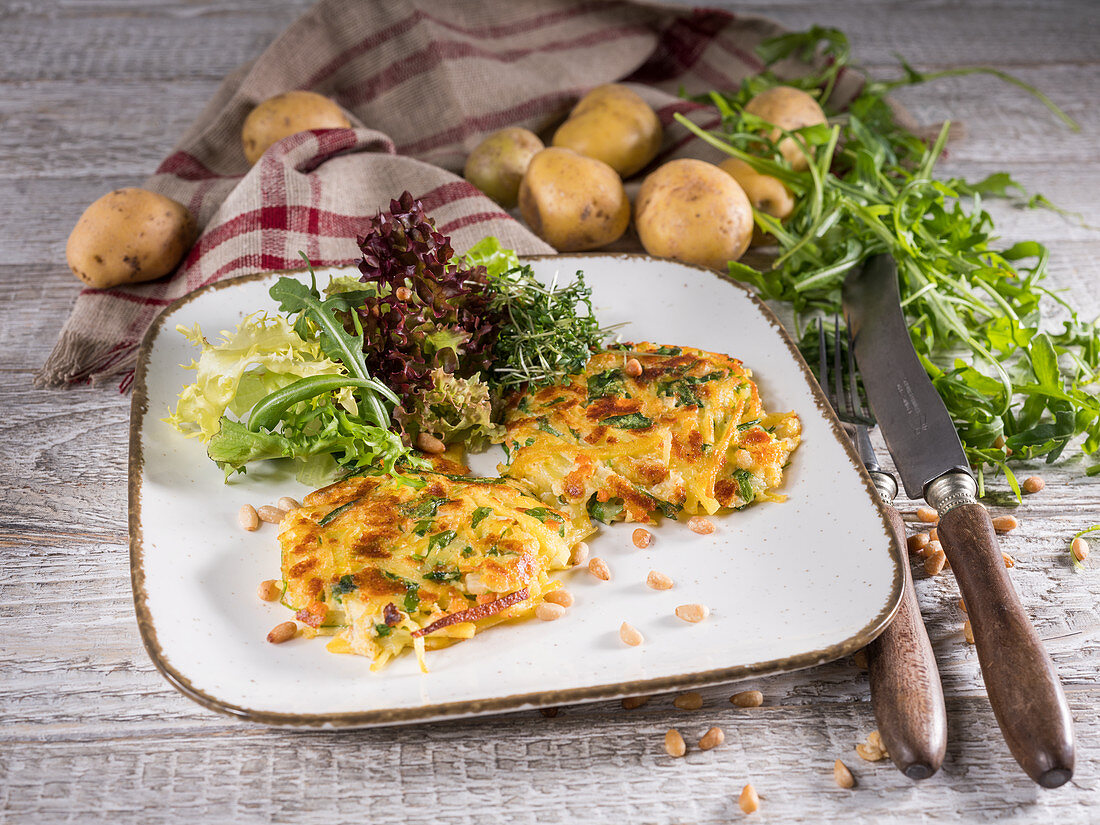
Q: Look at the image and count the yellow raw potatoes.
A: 8